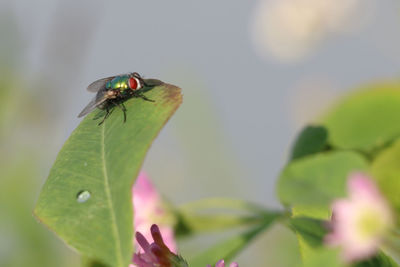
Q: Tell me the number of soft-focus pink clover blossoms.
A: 2